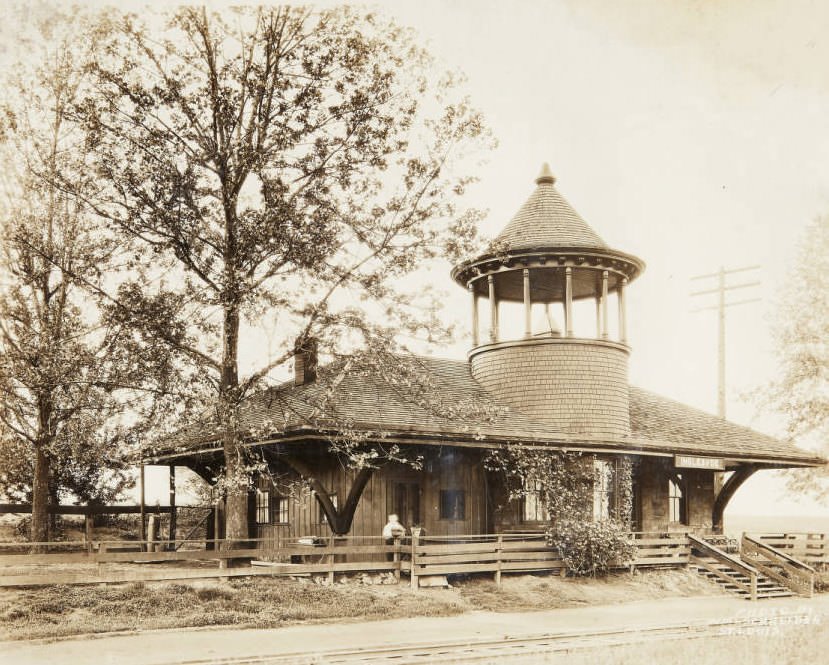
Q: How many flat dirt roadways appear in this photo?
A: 1